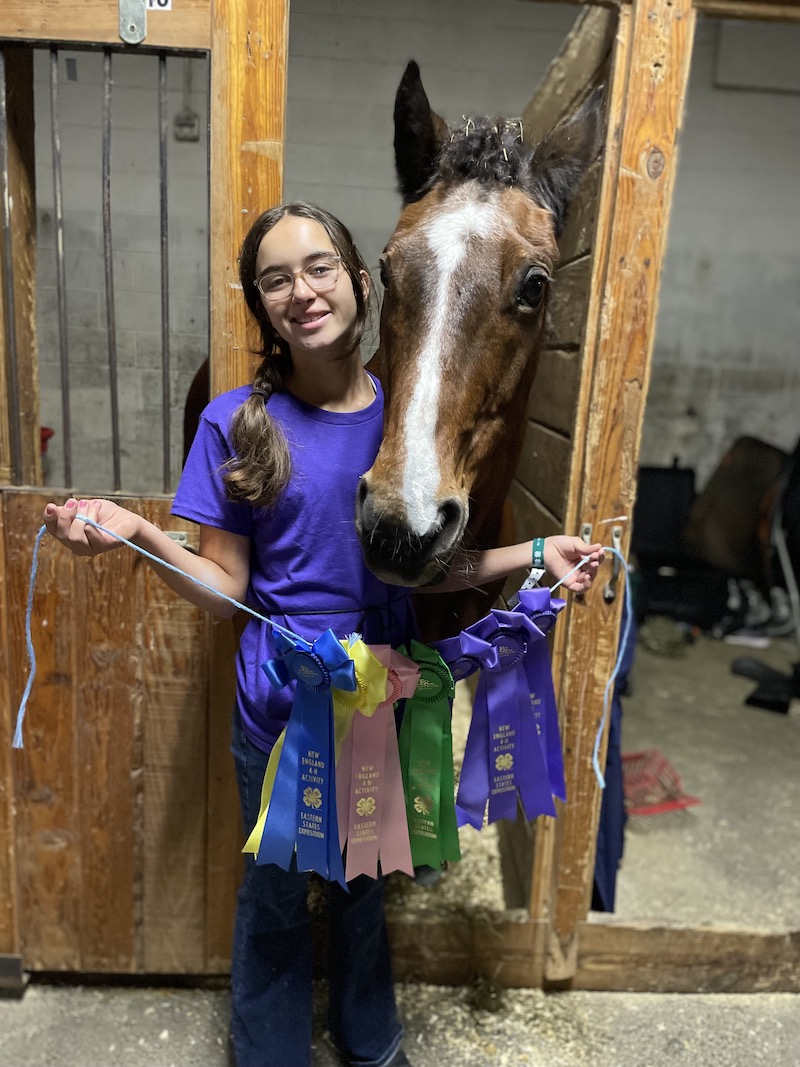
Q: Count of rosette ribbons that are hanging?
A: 7